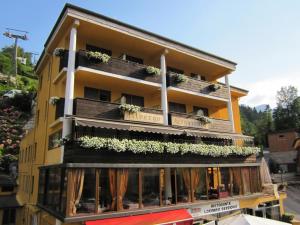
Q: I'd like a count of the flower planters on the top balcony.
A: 5